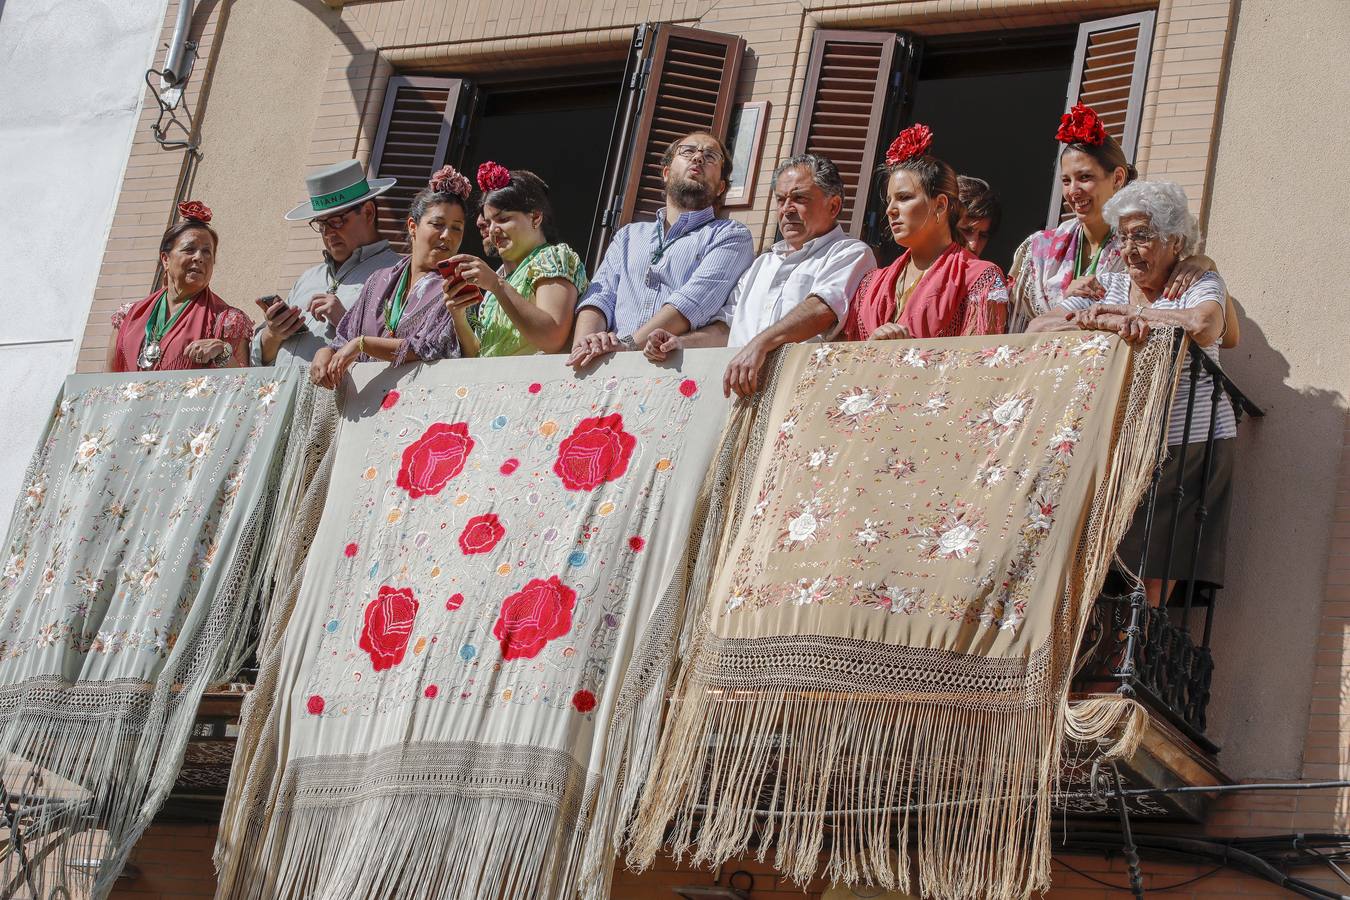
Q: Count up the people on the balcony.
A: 11